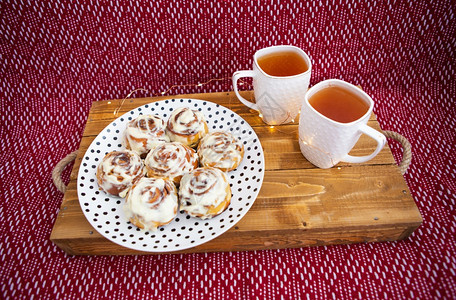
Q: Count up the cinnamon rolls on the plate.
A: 7